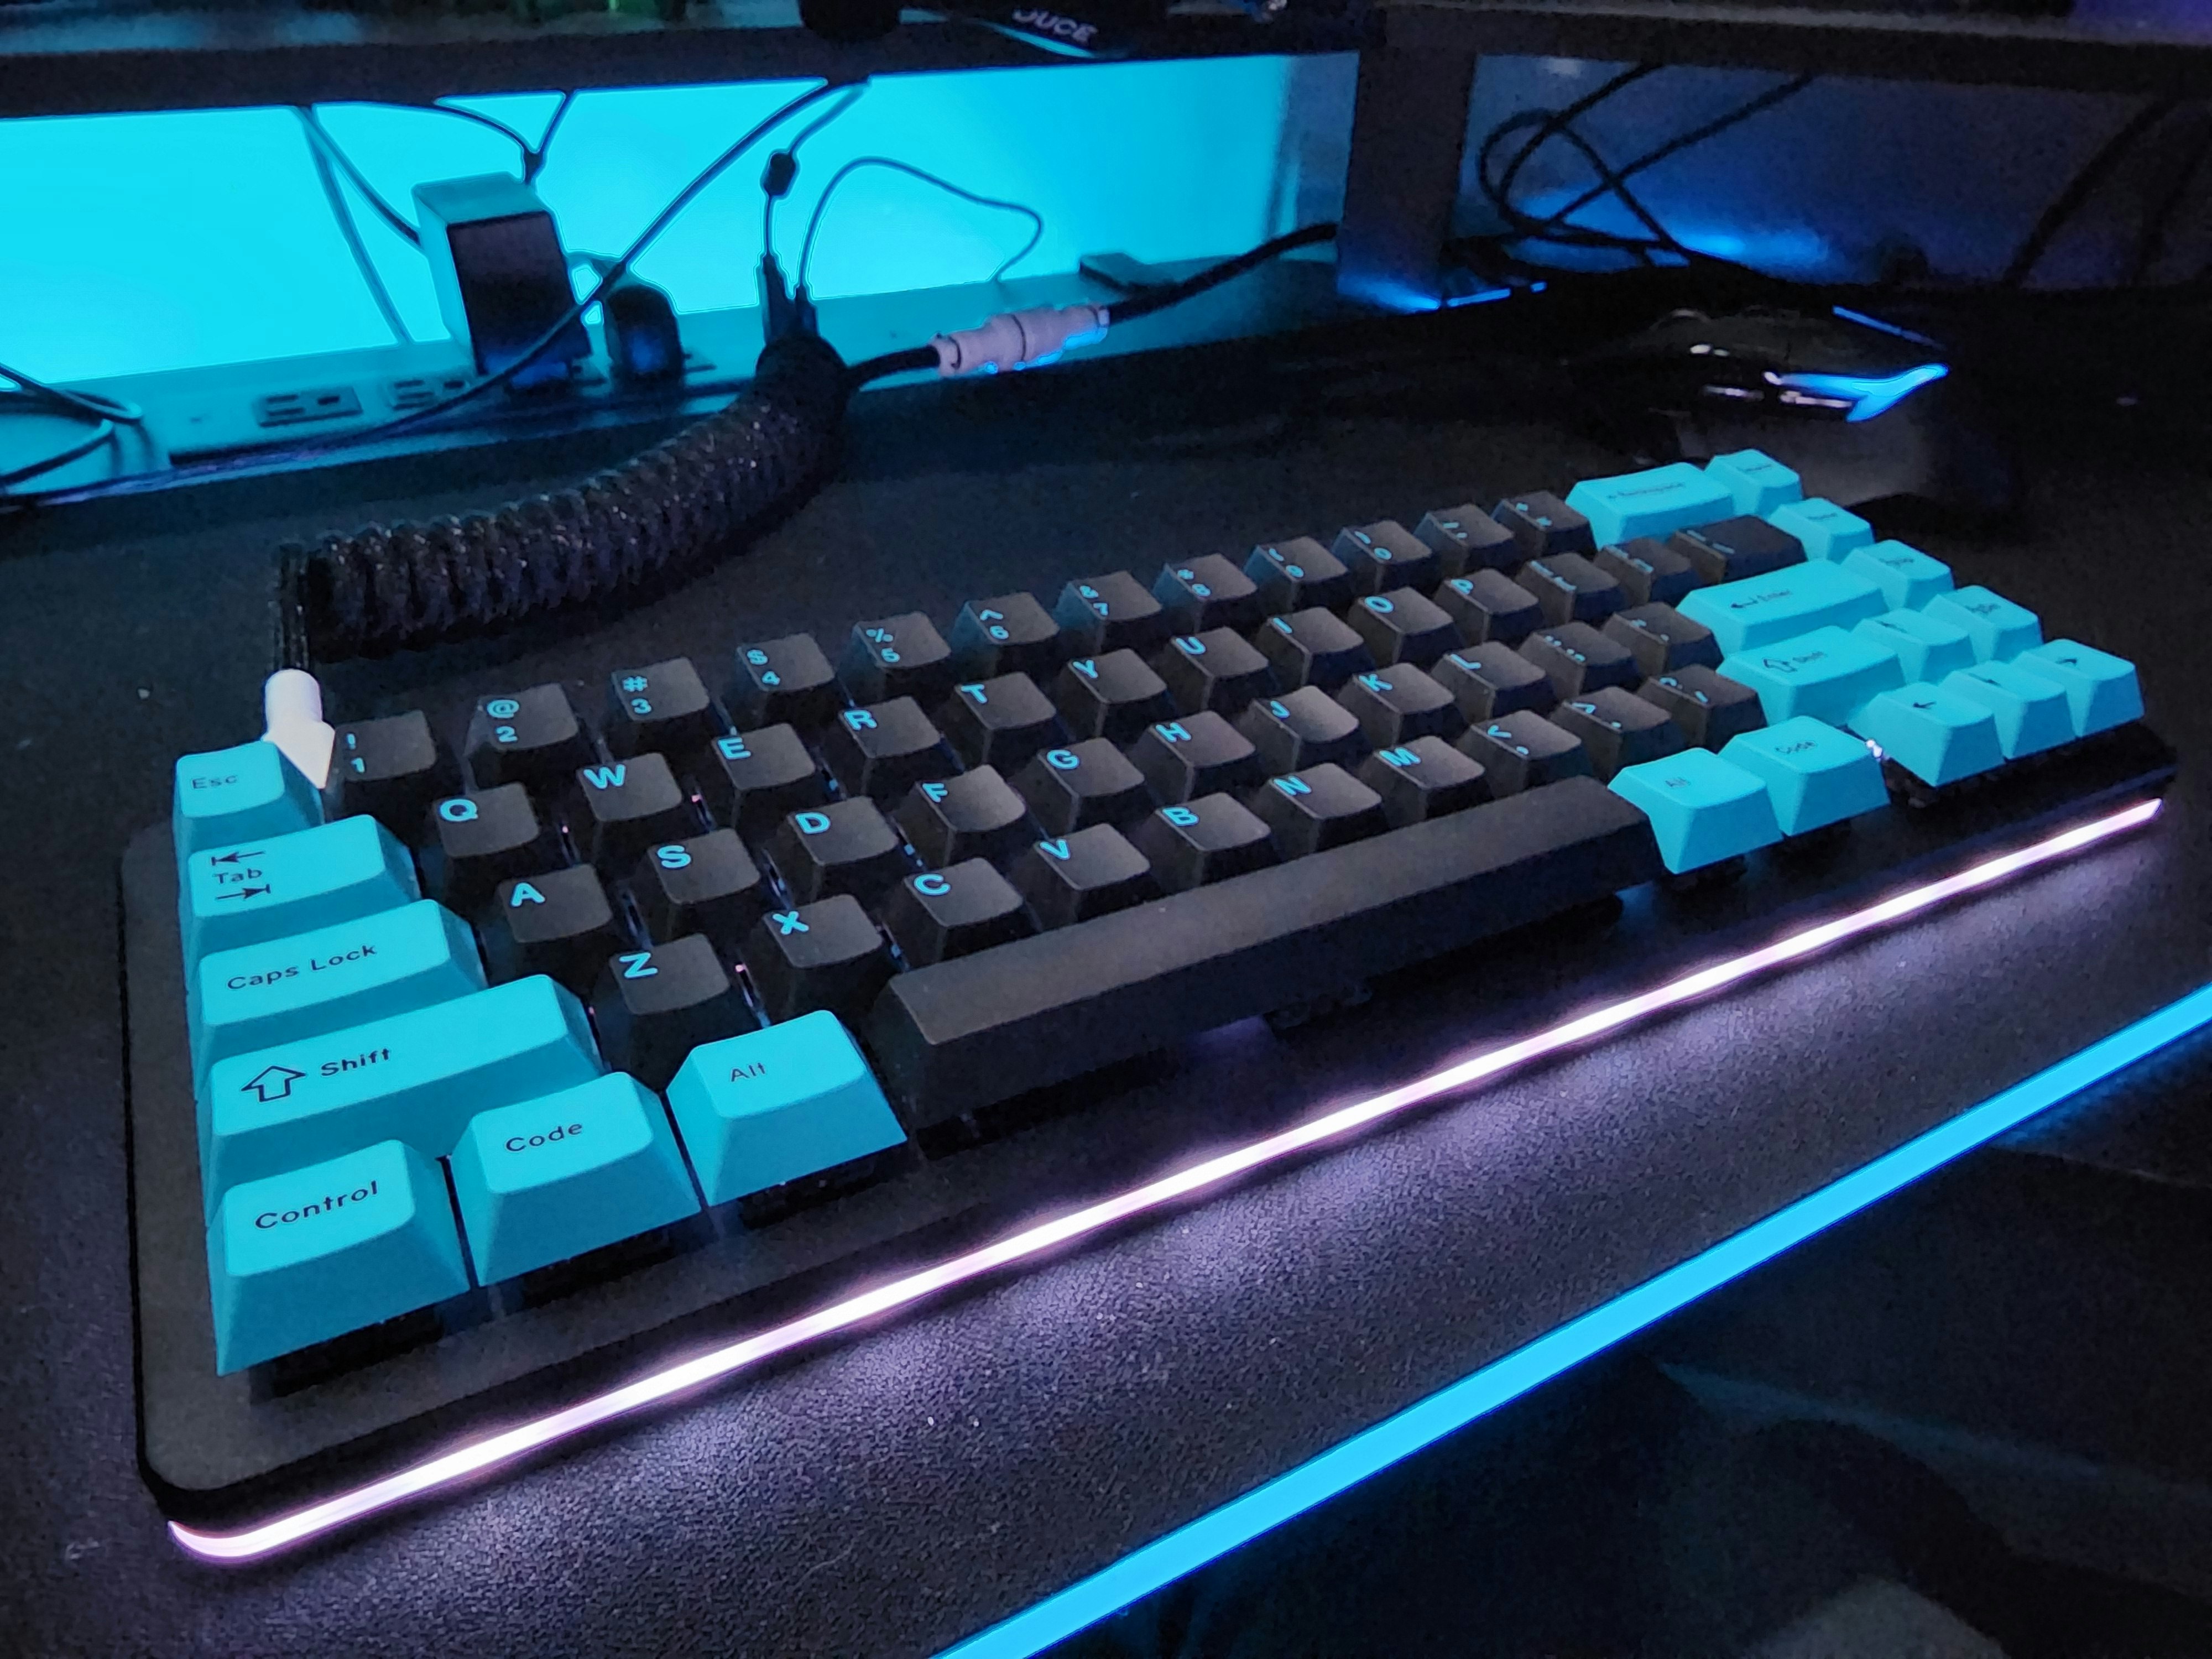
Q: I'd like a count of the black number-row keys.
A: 12